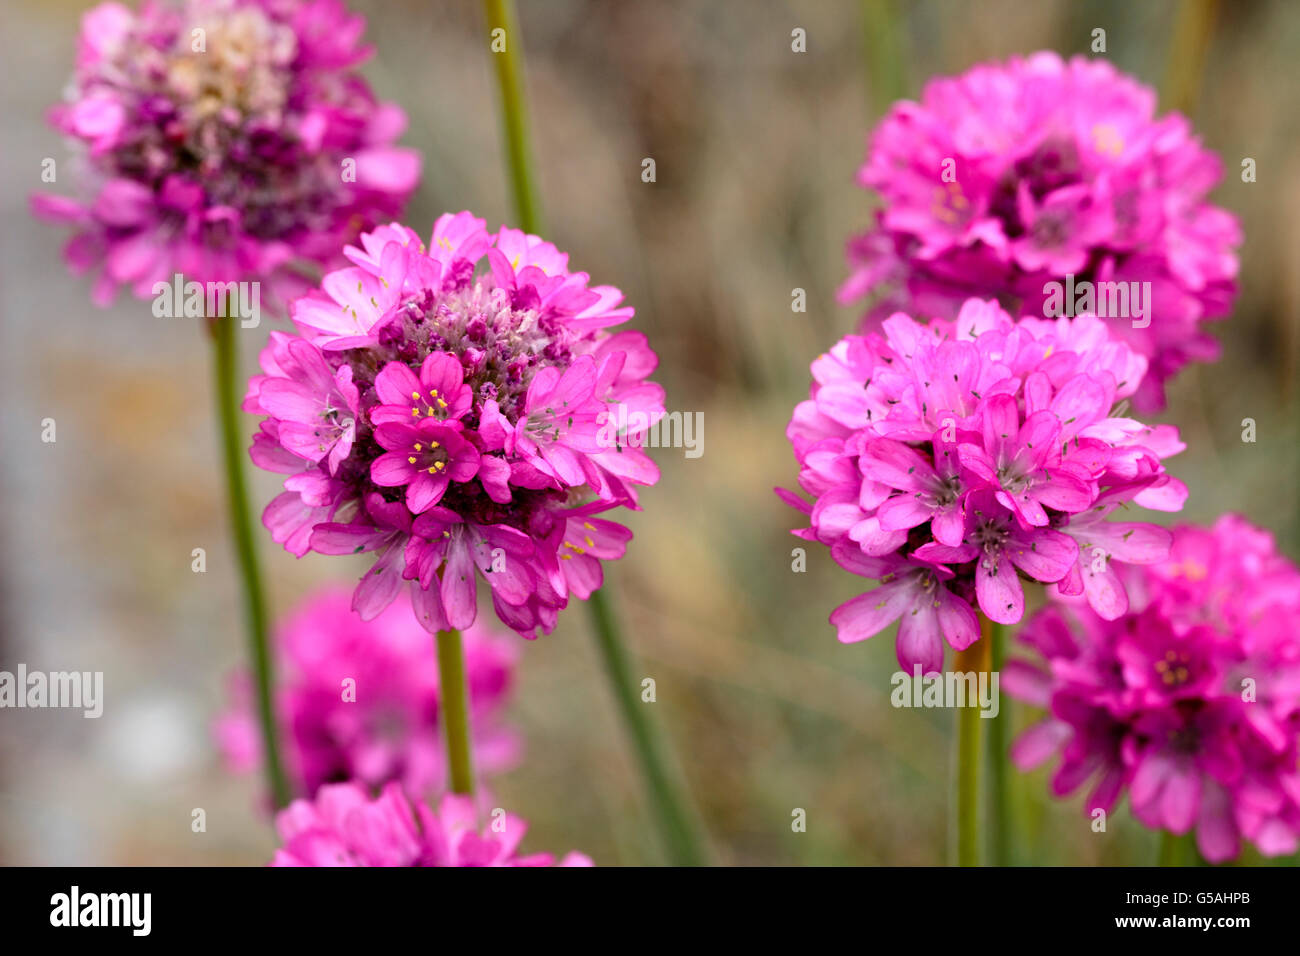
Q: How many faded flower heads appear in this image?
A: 1